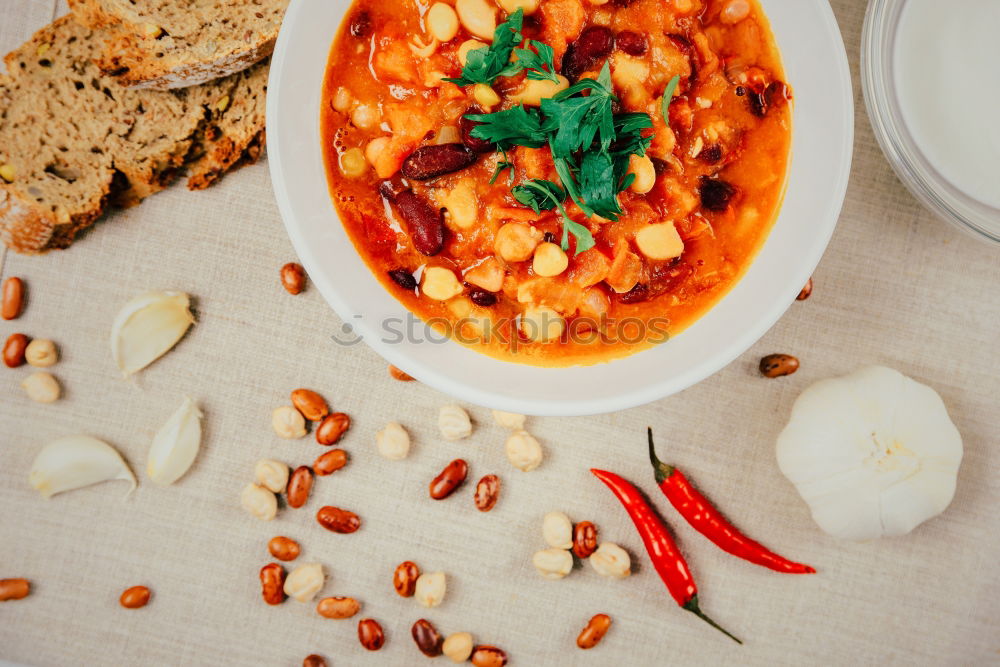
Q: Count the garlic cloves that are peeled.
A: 3